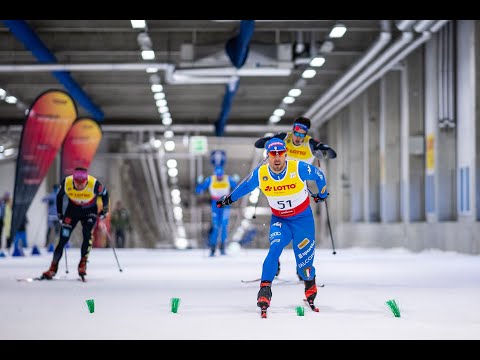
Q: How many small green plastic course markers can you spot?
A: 4